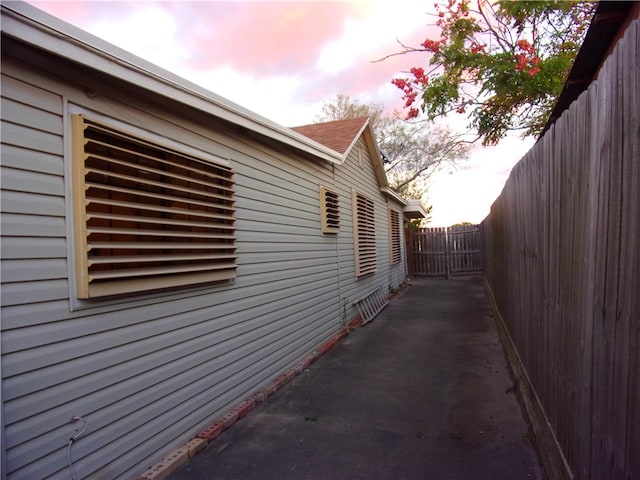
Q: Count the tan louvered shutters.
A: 4